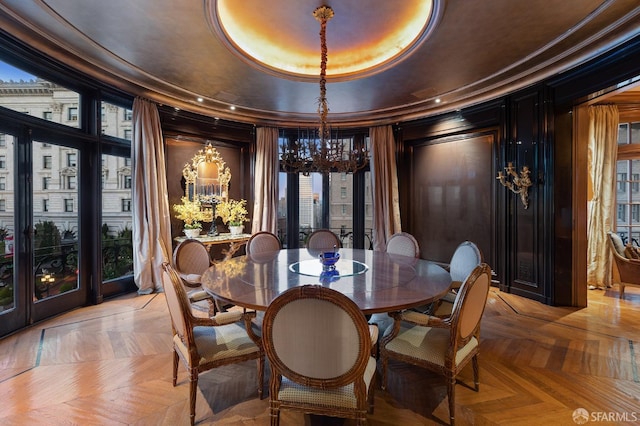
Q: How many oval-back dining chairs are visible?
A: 8